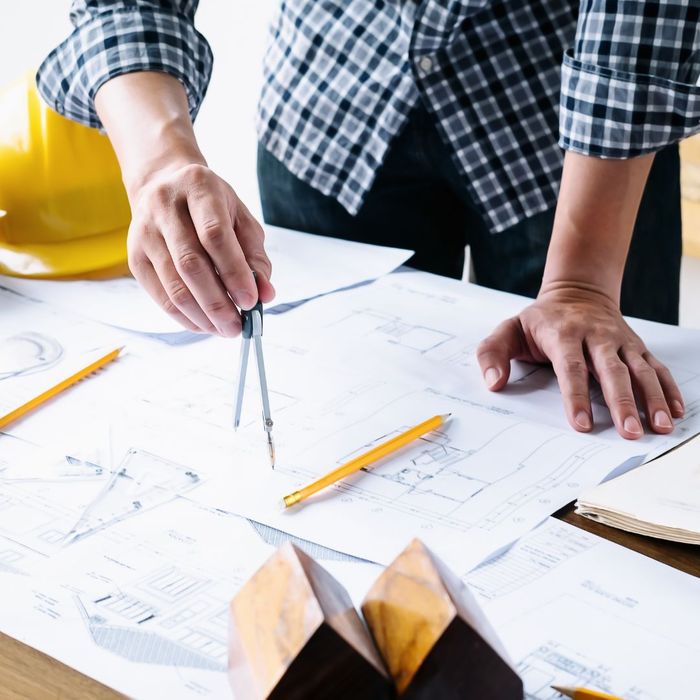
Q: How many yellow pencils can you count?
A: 3